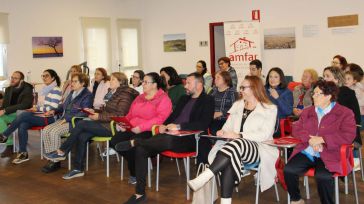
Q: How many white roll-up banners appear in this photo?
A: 1